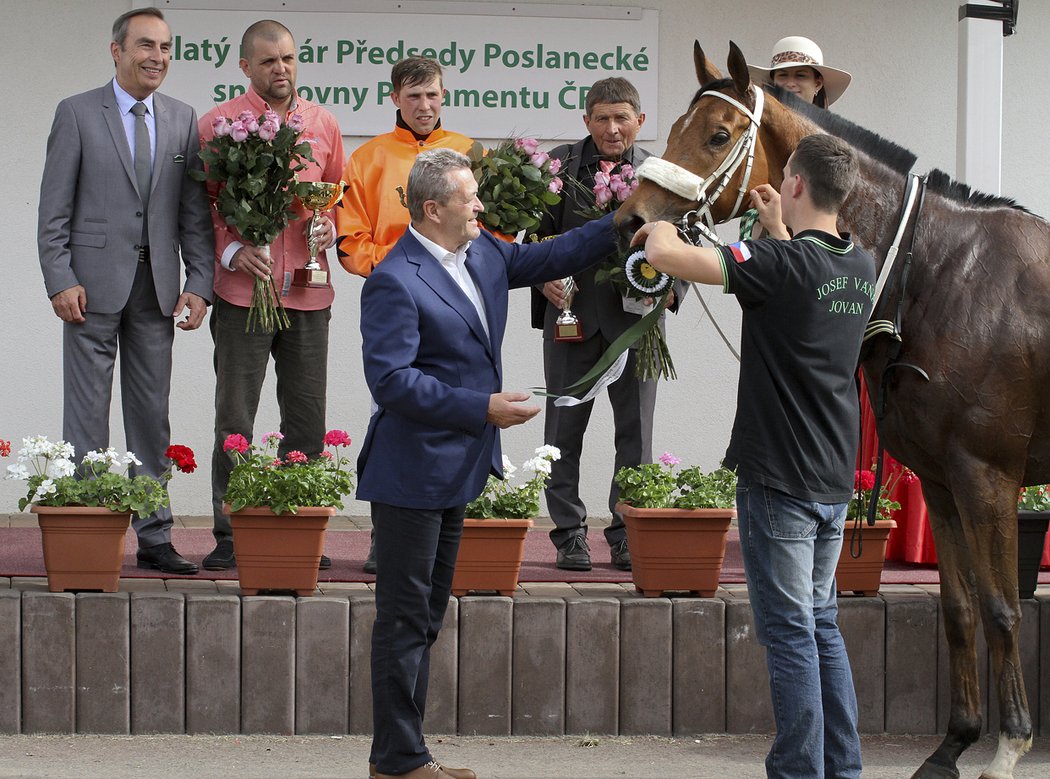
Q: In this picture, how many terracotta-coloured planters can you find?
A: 5